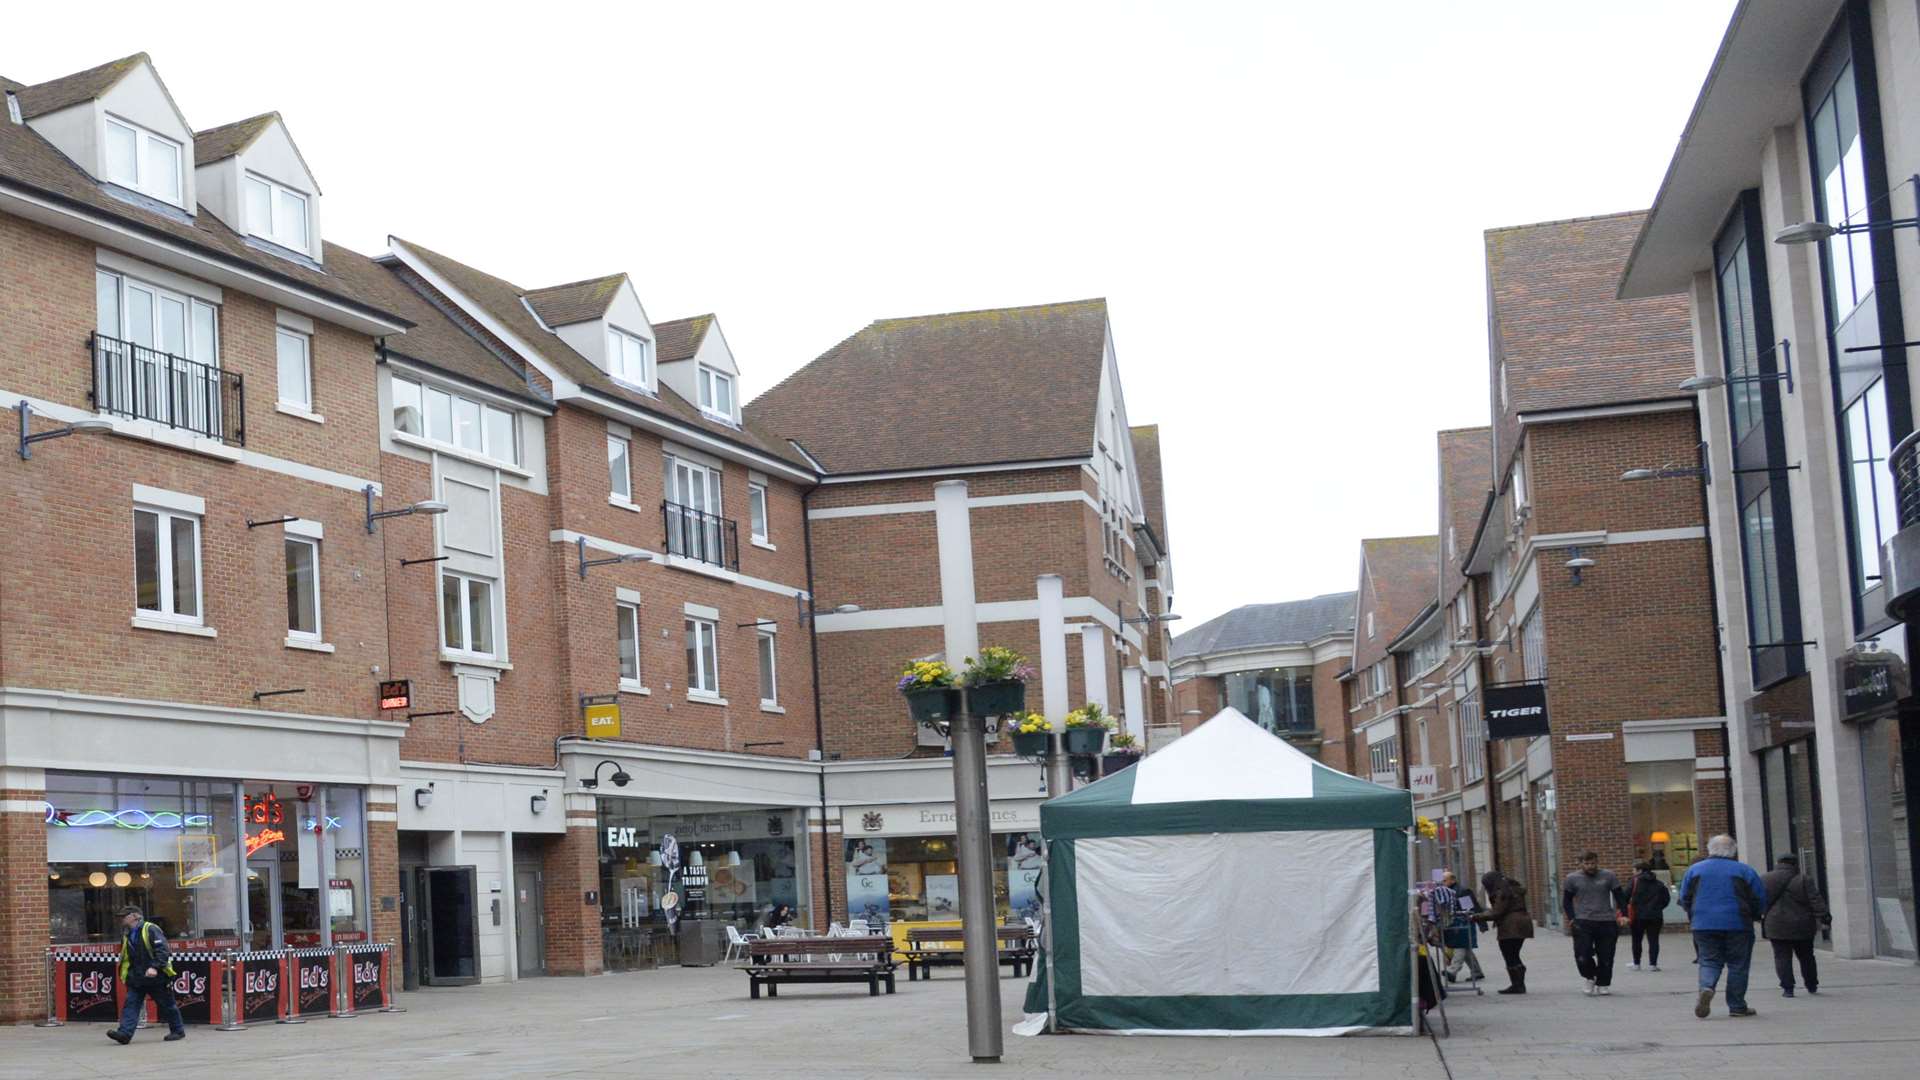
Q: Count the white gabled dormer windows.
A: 4